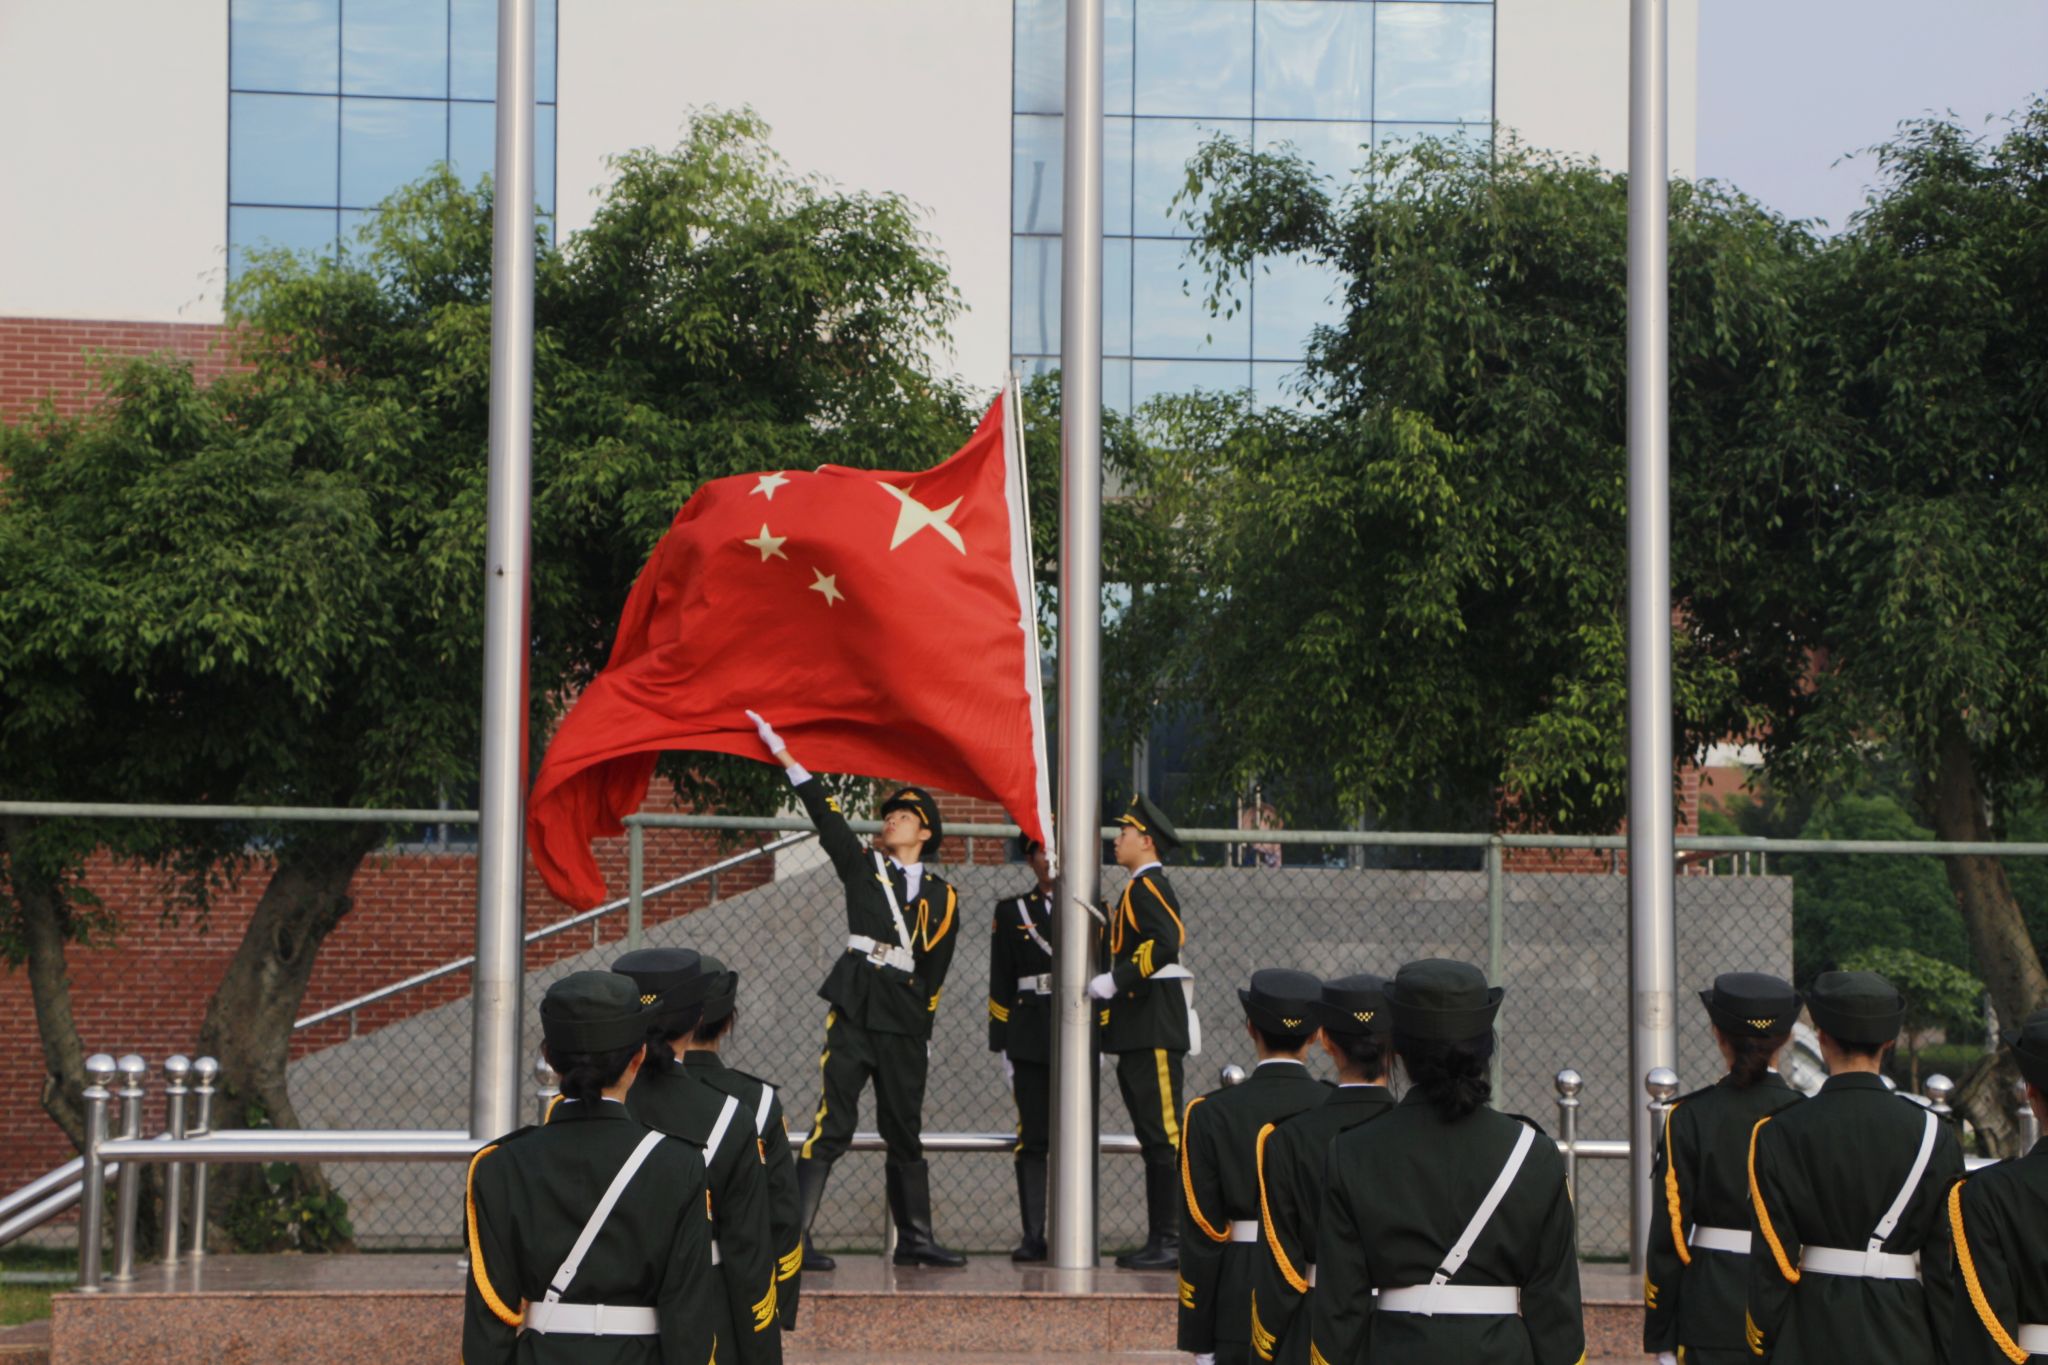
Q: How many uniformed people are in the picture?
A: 12